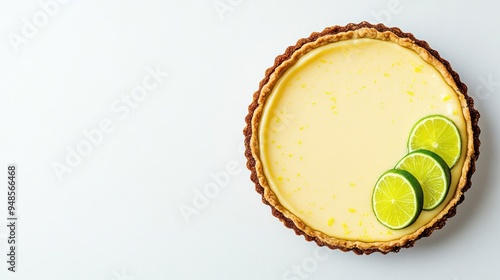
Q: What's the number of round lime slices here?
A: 3